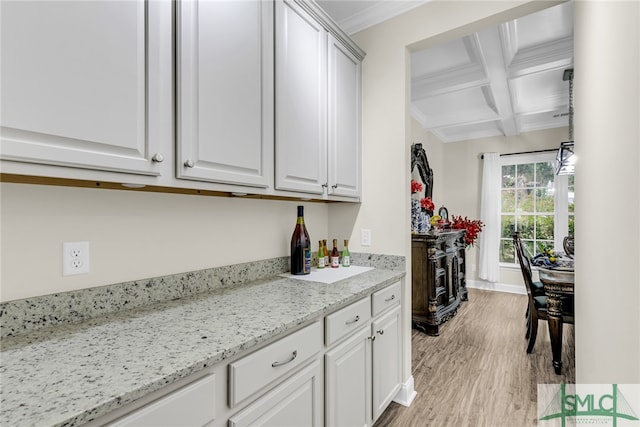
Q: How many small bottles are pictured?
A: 4